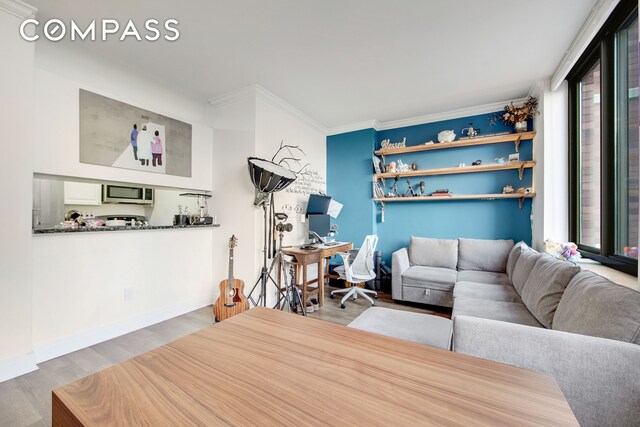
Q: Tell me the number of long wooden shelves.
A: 3